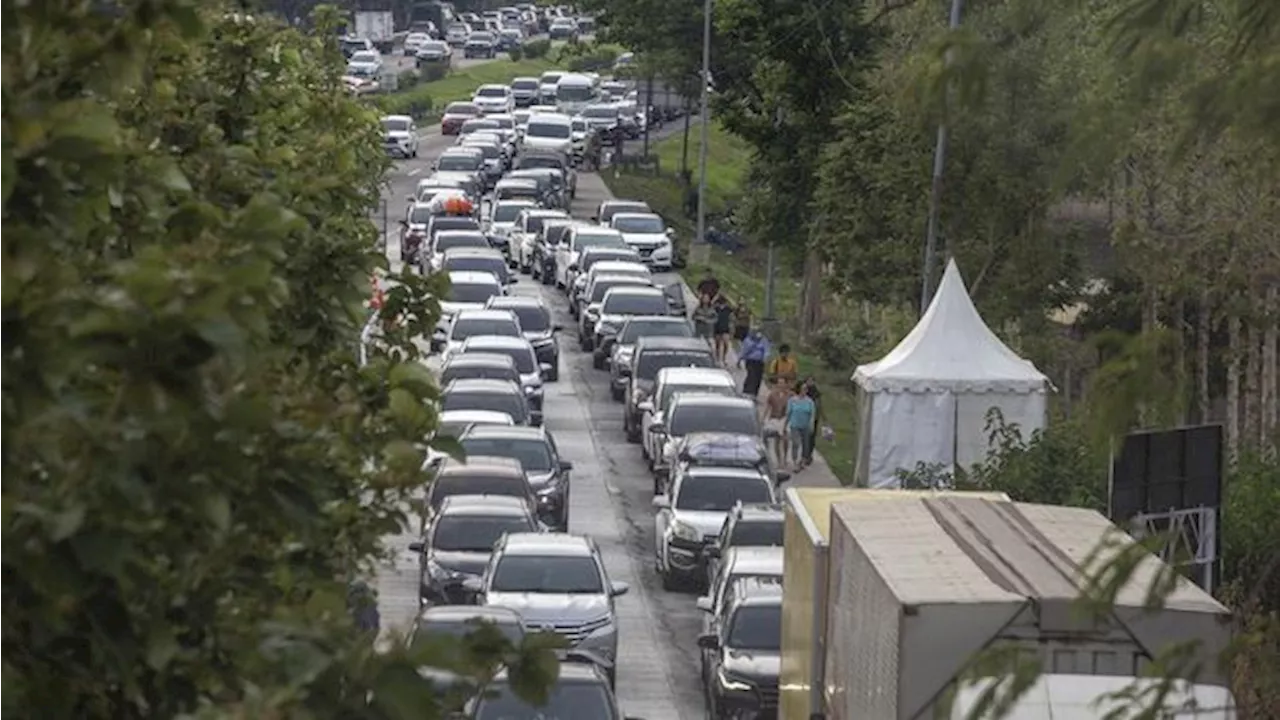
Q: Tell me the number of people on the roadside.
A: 9